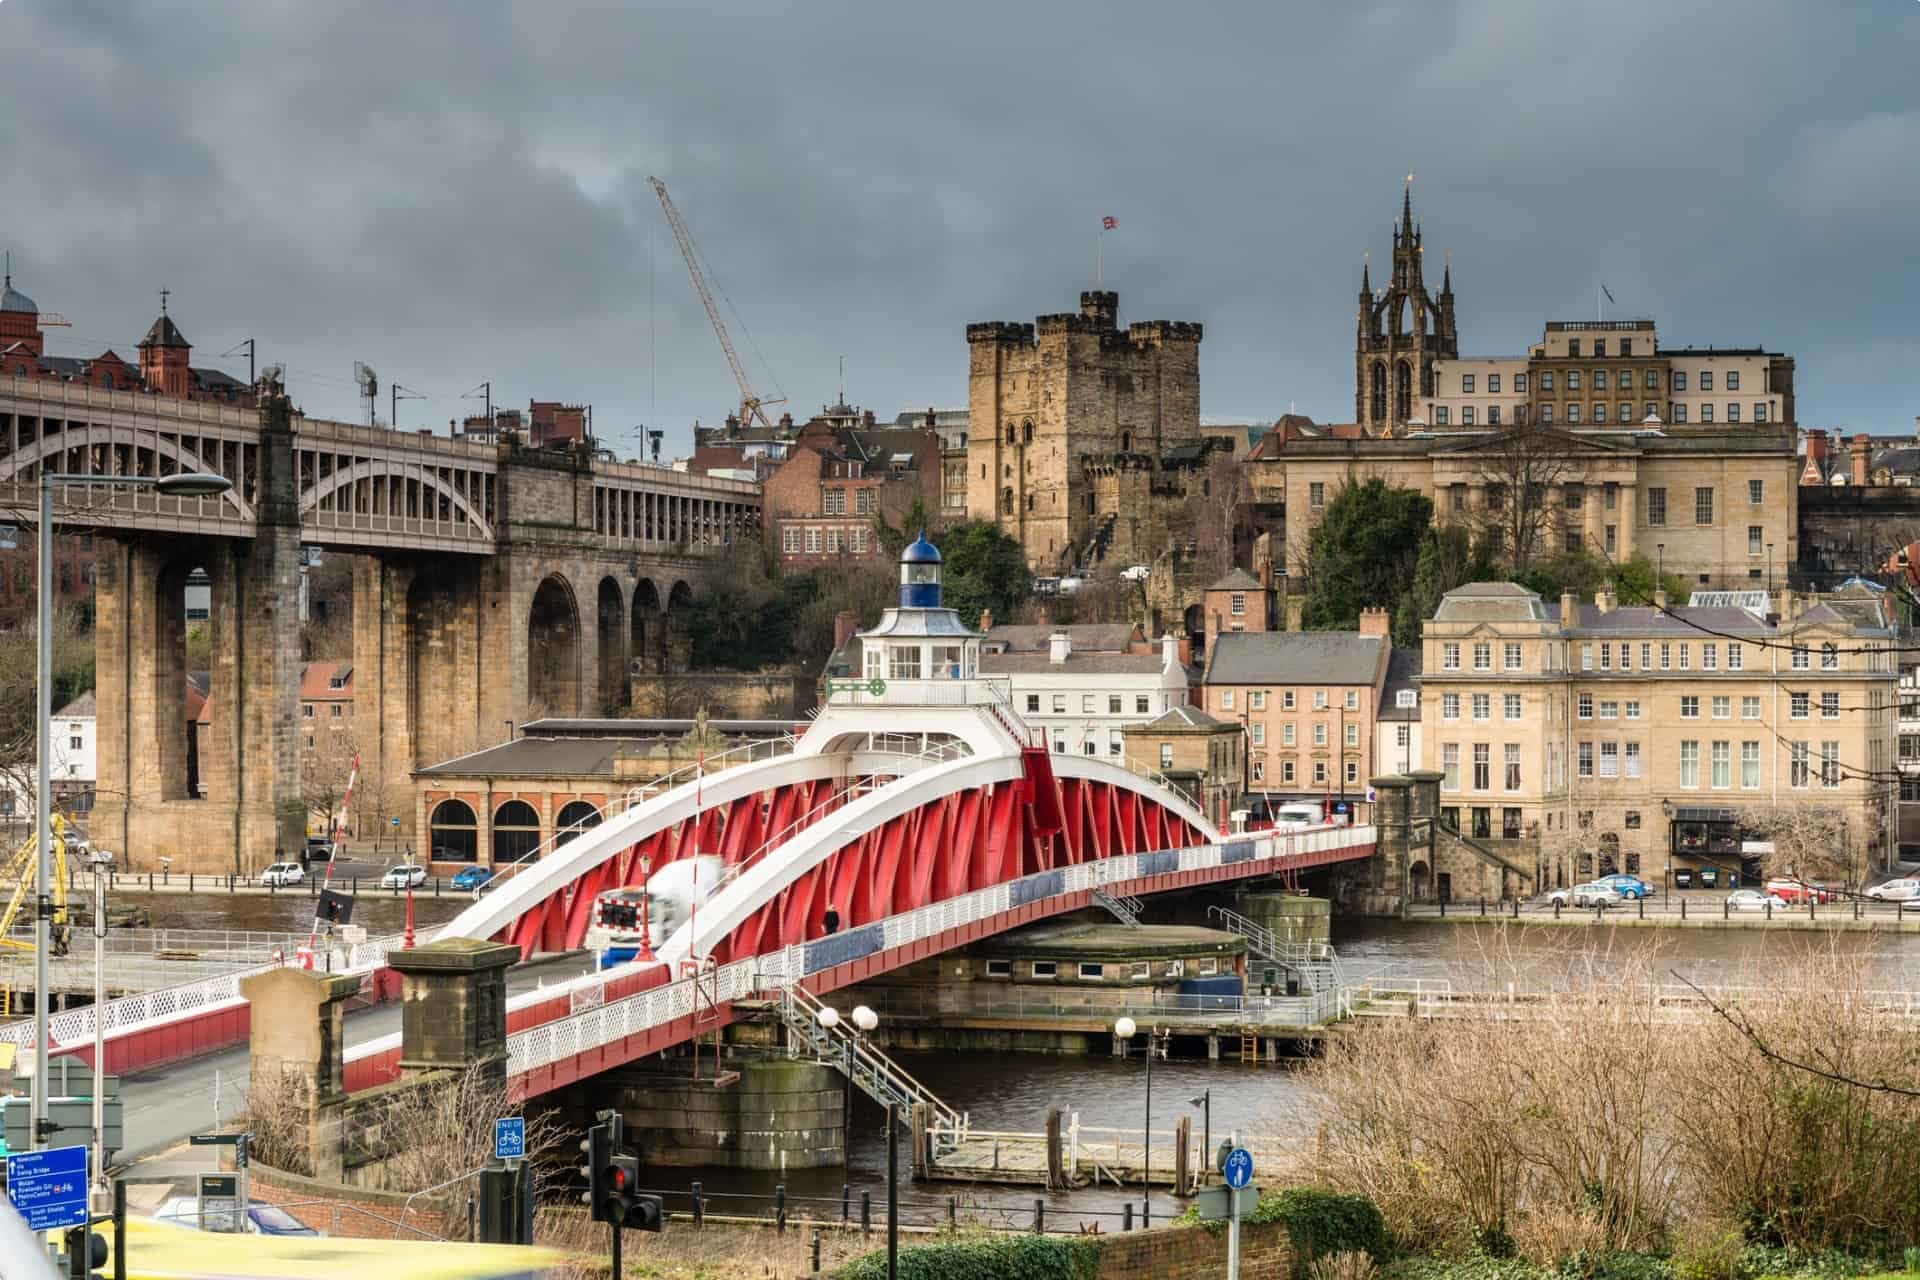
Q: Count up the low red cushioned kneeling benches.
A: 0